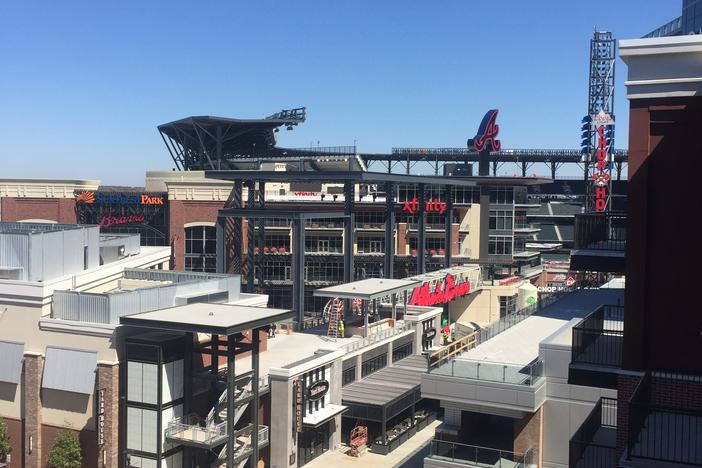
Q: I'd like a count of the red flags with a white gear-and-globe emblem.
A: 0